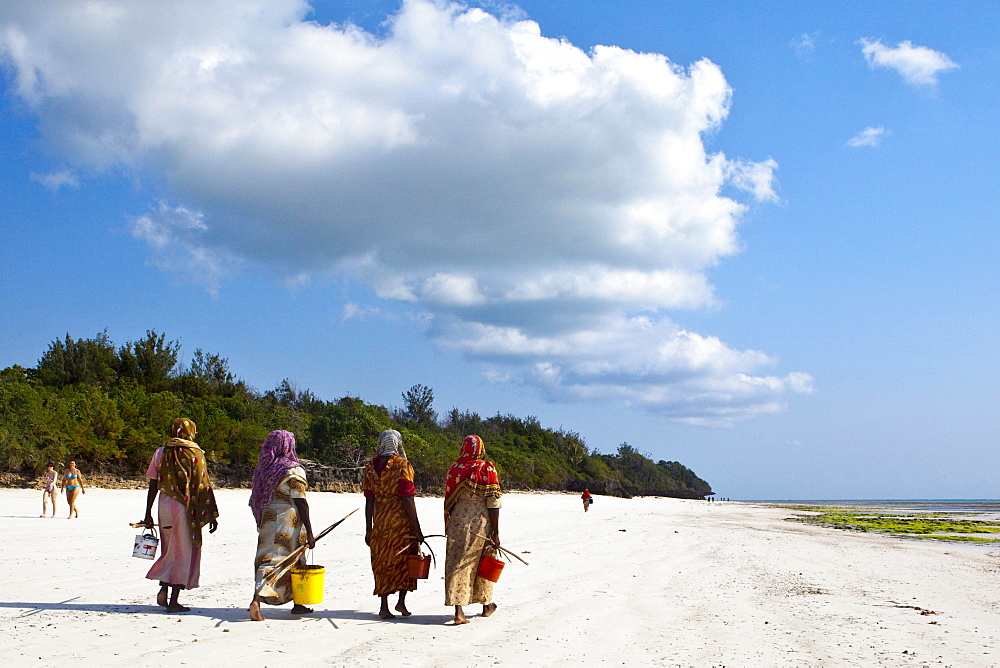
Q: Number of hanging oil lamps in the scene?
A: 0